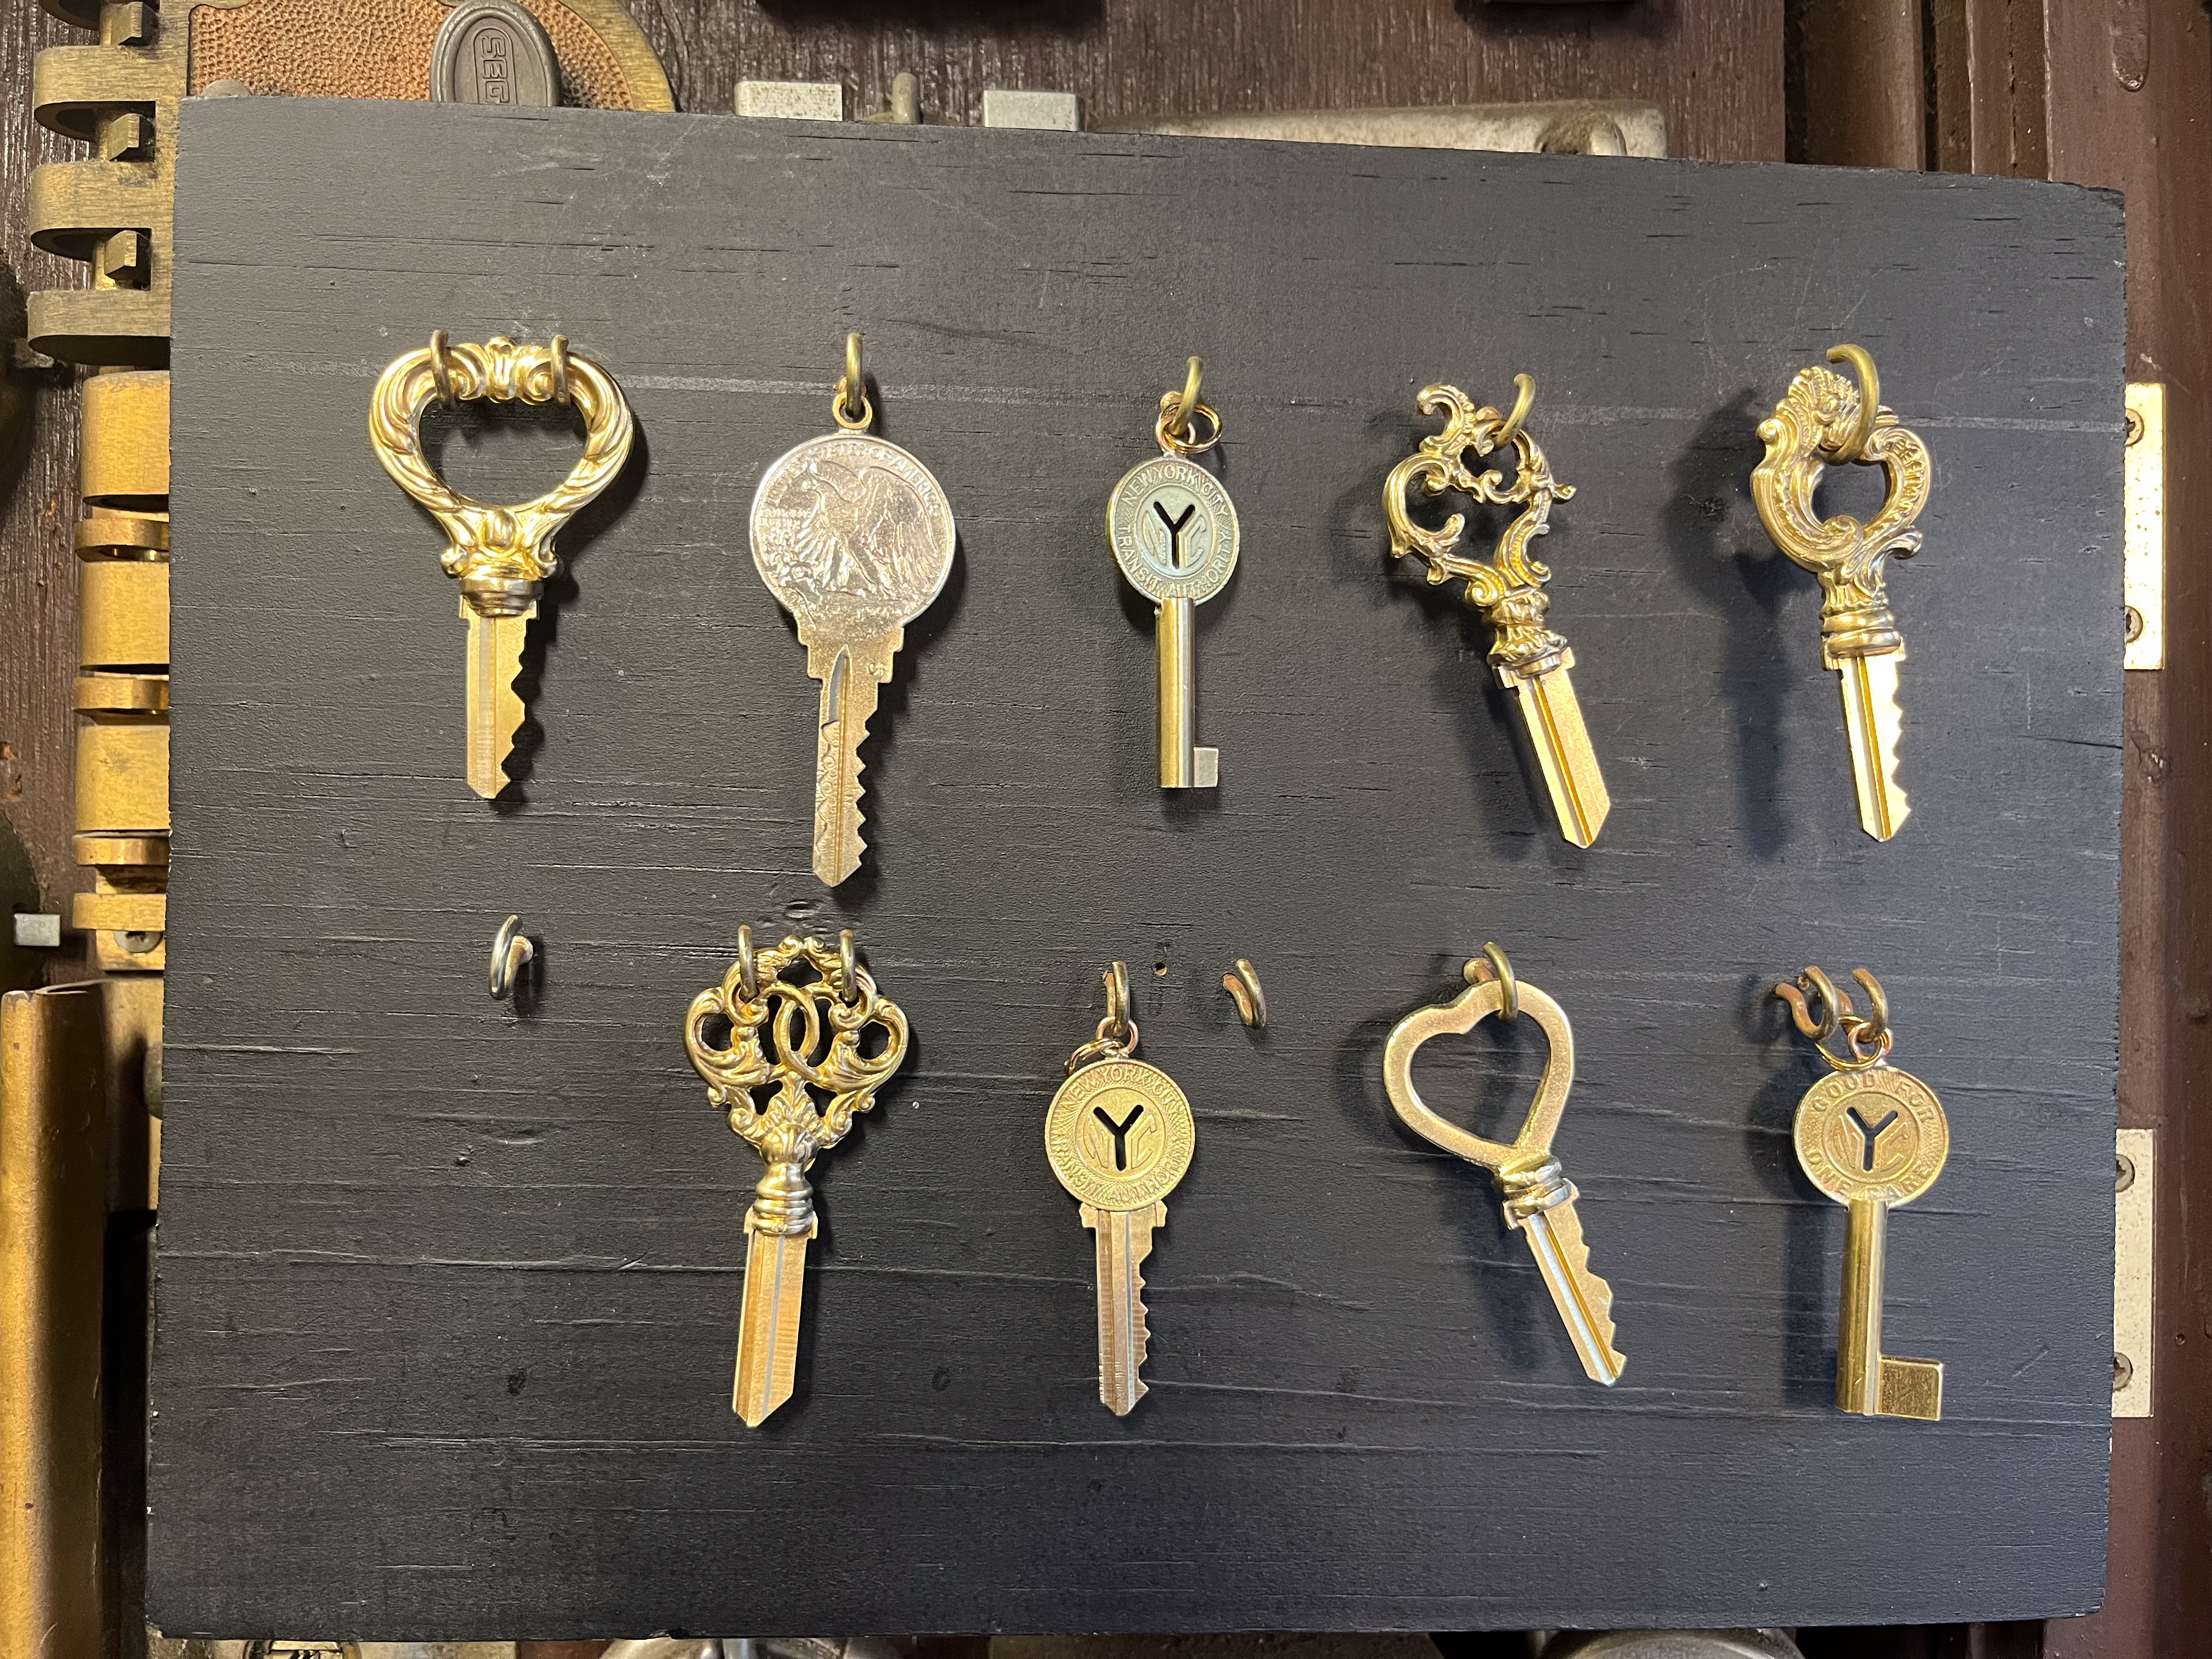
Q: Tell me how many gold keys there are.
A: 7